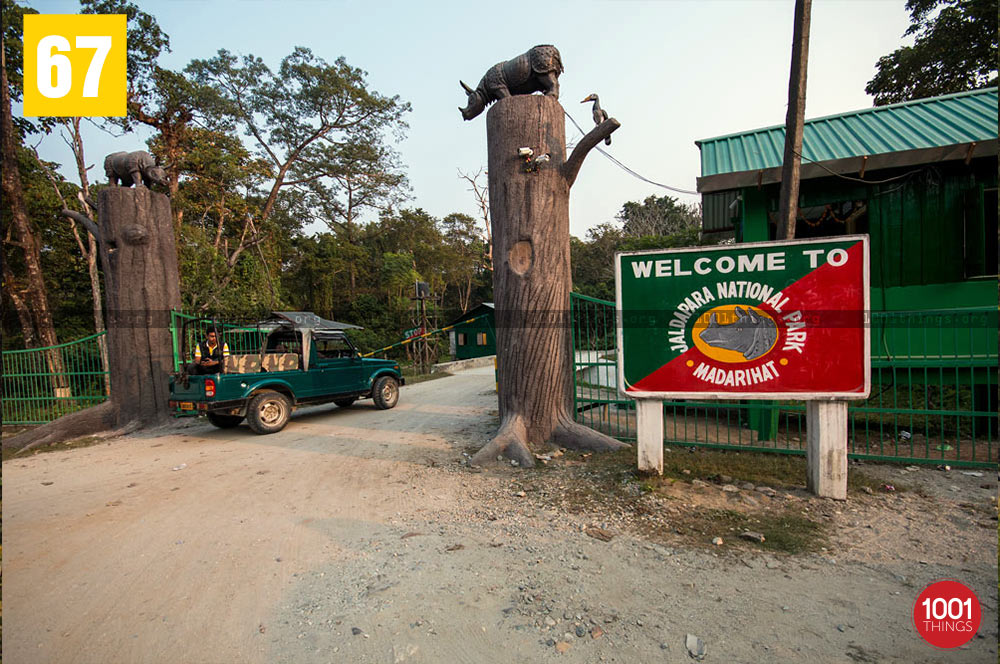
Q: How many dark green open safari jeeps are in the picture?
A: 1